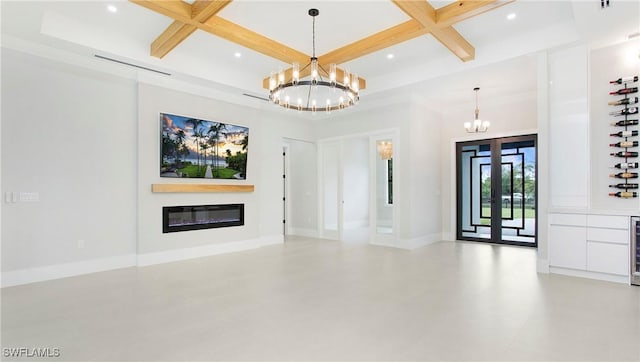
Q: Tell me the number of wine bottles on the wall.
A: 12